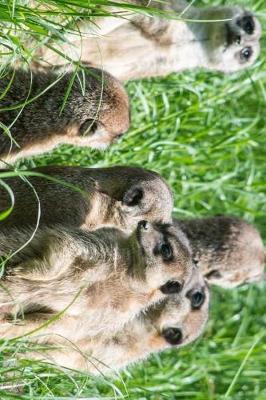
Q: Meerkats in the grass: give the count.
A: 6